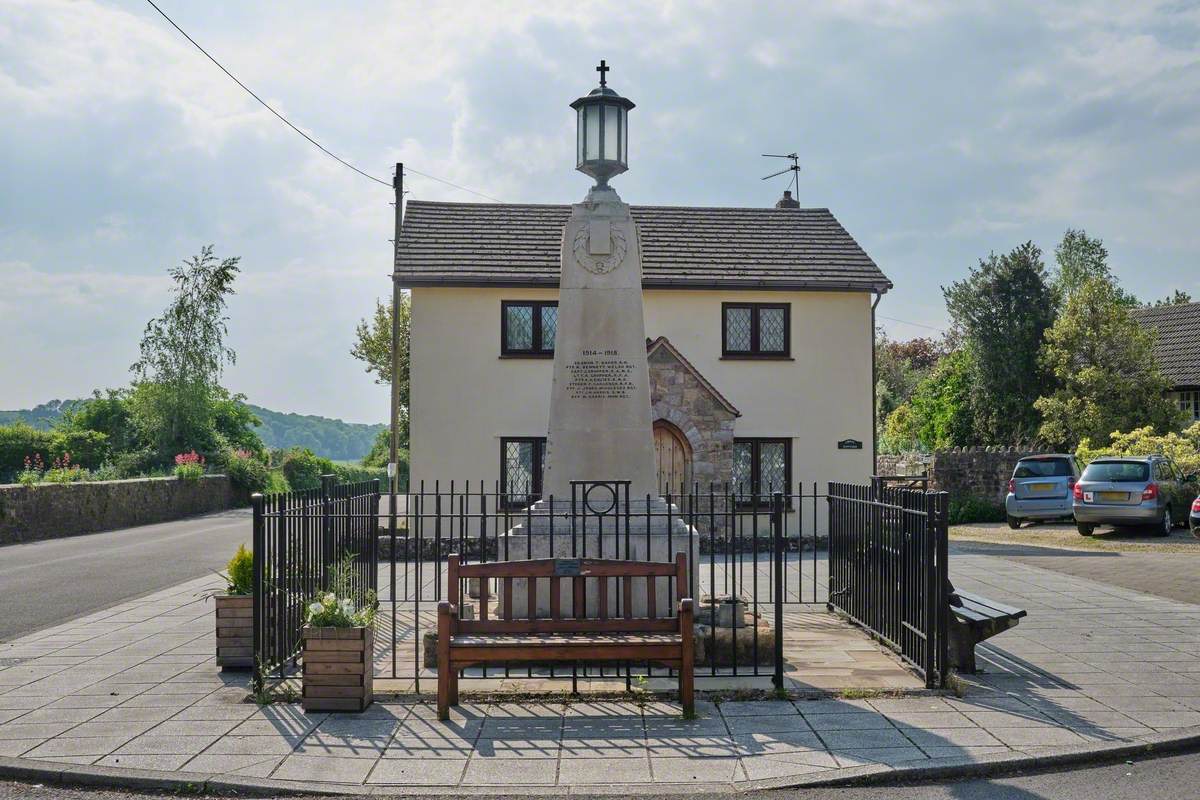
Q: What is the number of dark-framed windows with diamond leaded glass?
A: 4